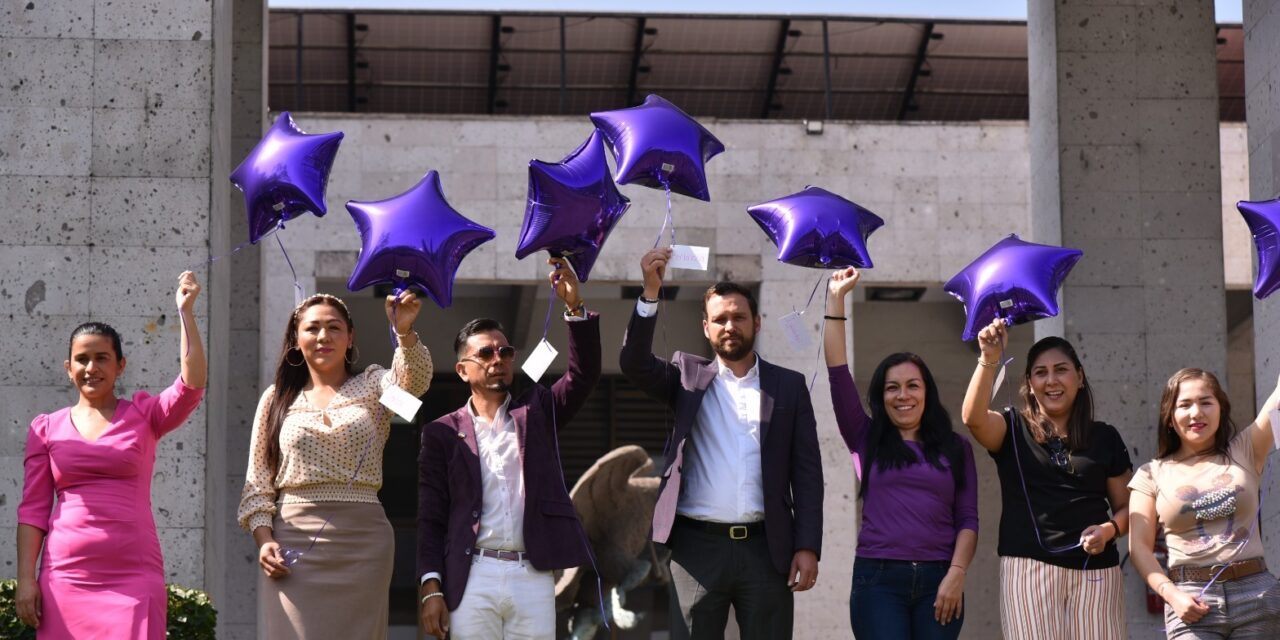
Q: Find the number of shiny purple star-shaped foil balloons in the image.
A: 7